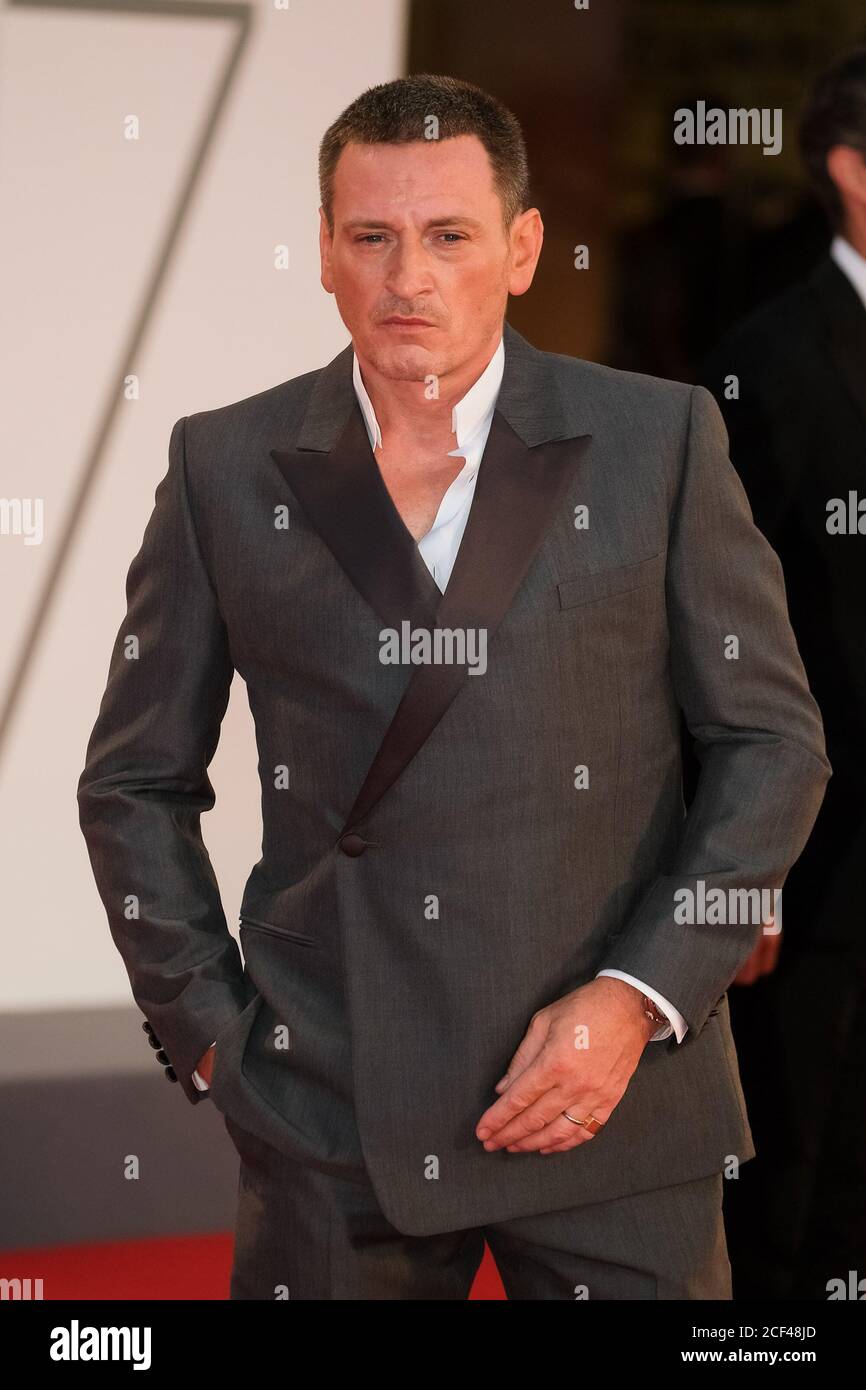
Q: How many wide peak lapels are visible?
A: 2